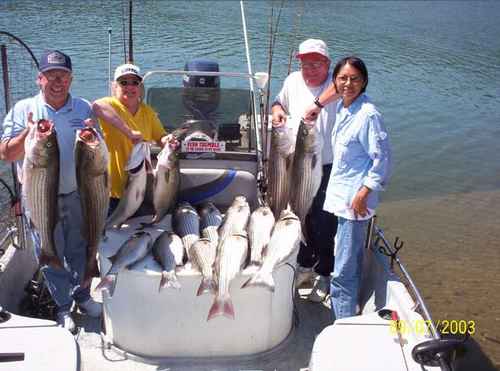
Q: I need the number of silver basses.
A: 15